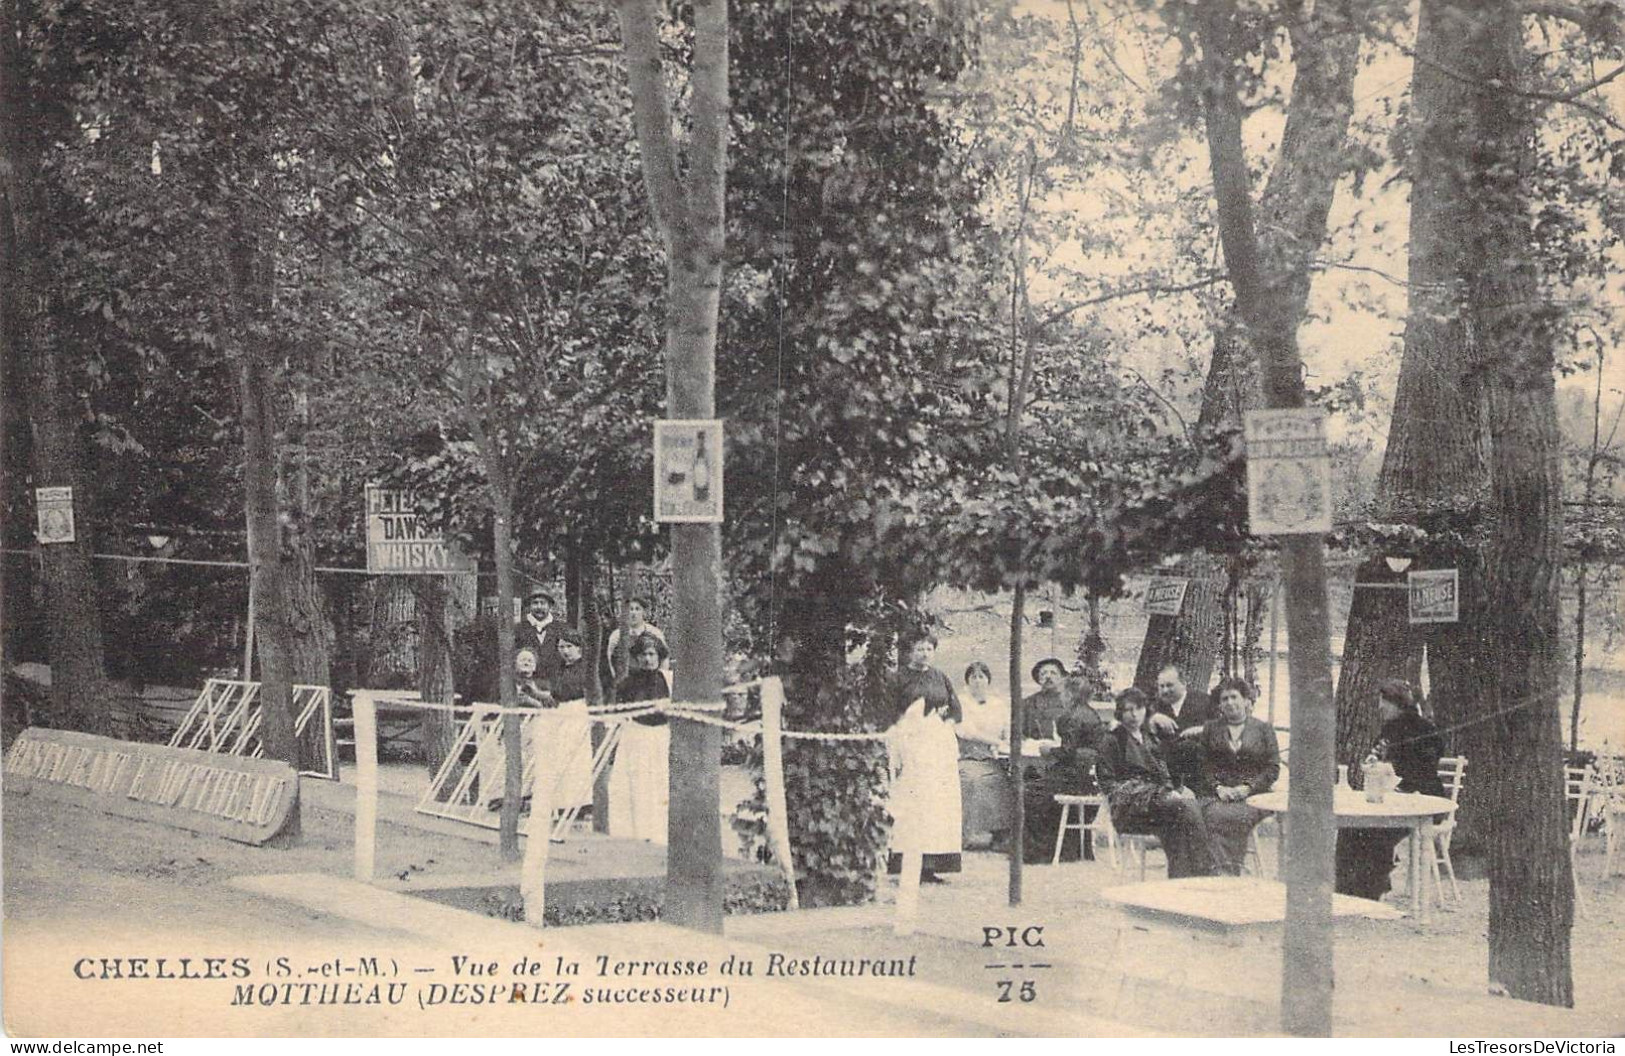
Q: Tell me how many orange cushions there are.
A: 0